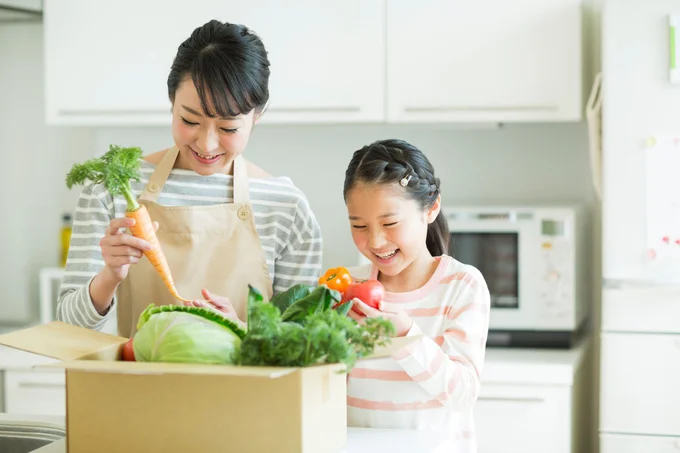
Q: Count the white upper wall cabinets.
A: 2